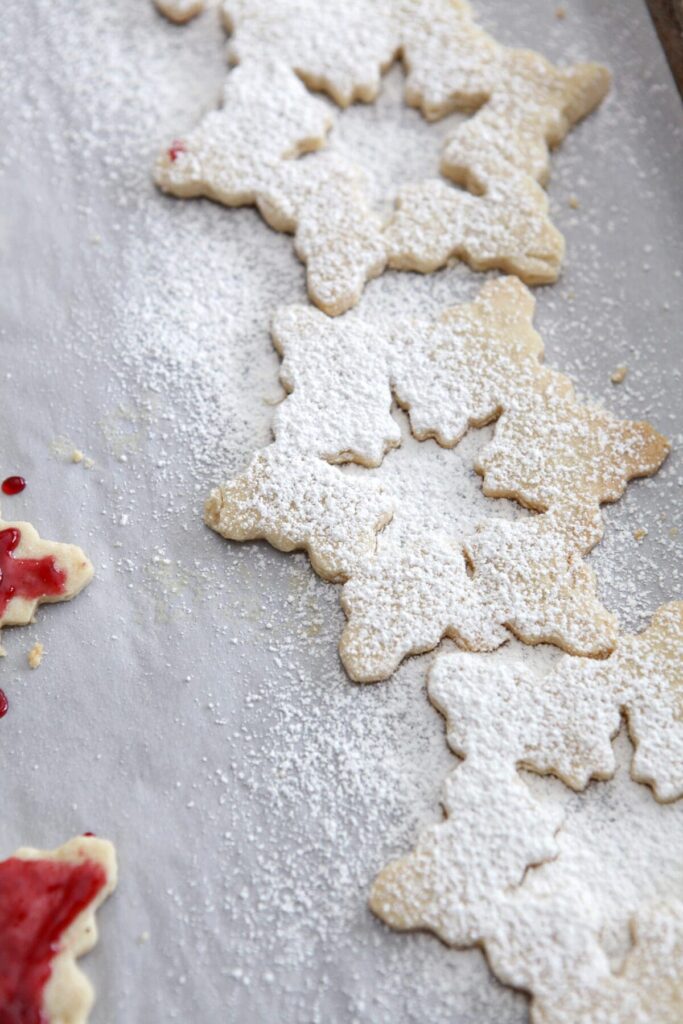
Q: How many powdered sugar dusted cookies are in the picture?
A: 3